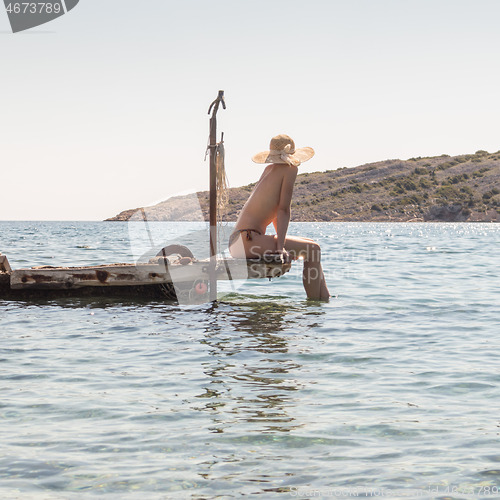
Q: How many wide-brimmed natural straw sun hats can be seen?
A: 1